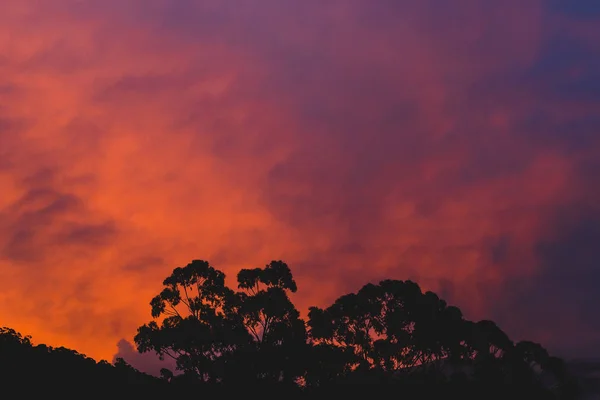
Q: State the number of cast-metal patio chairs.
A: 0